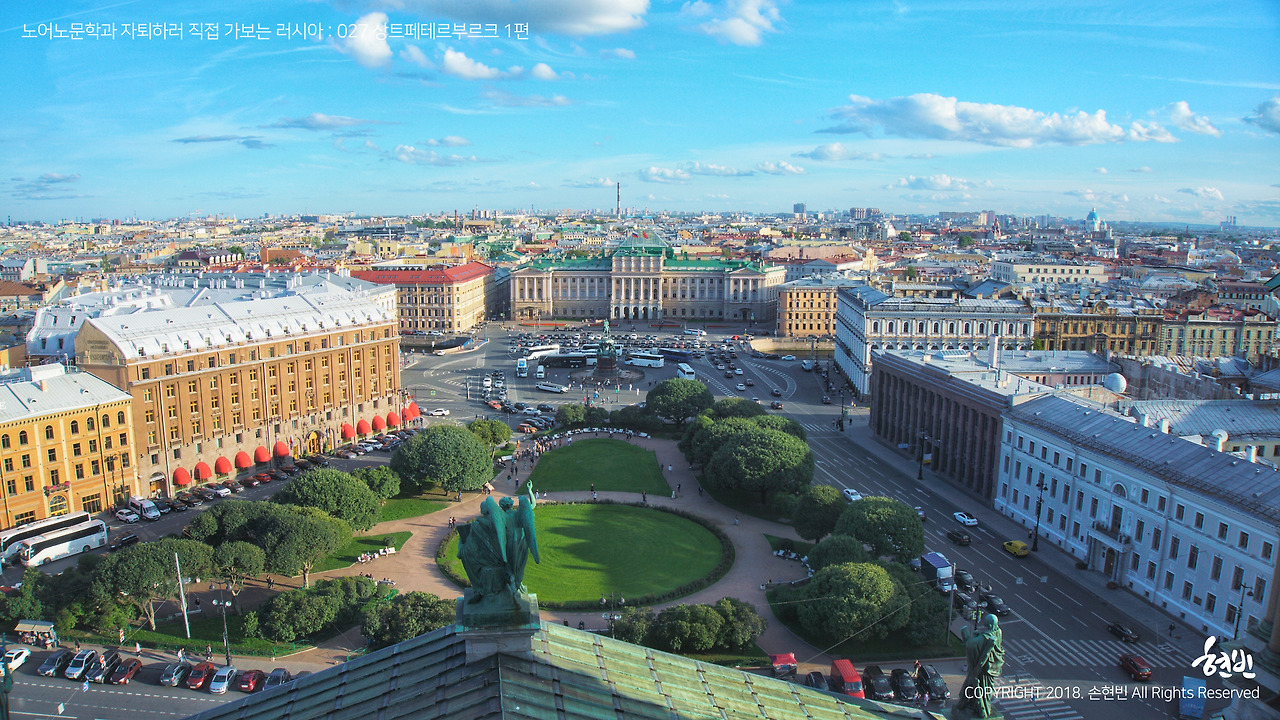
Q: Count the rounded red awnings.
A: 12